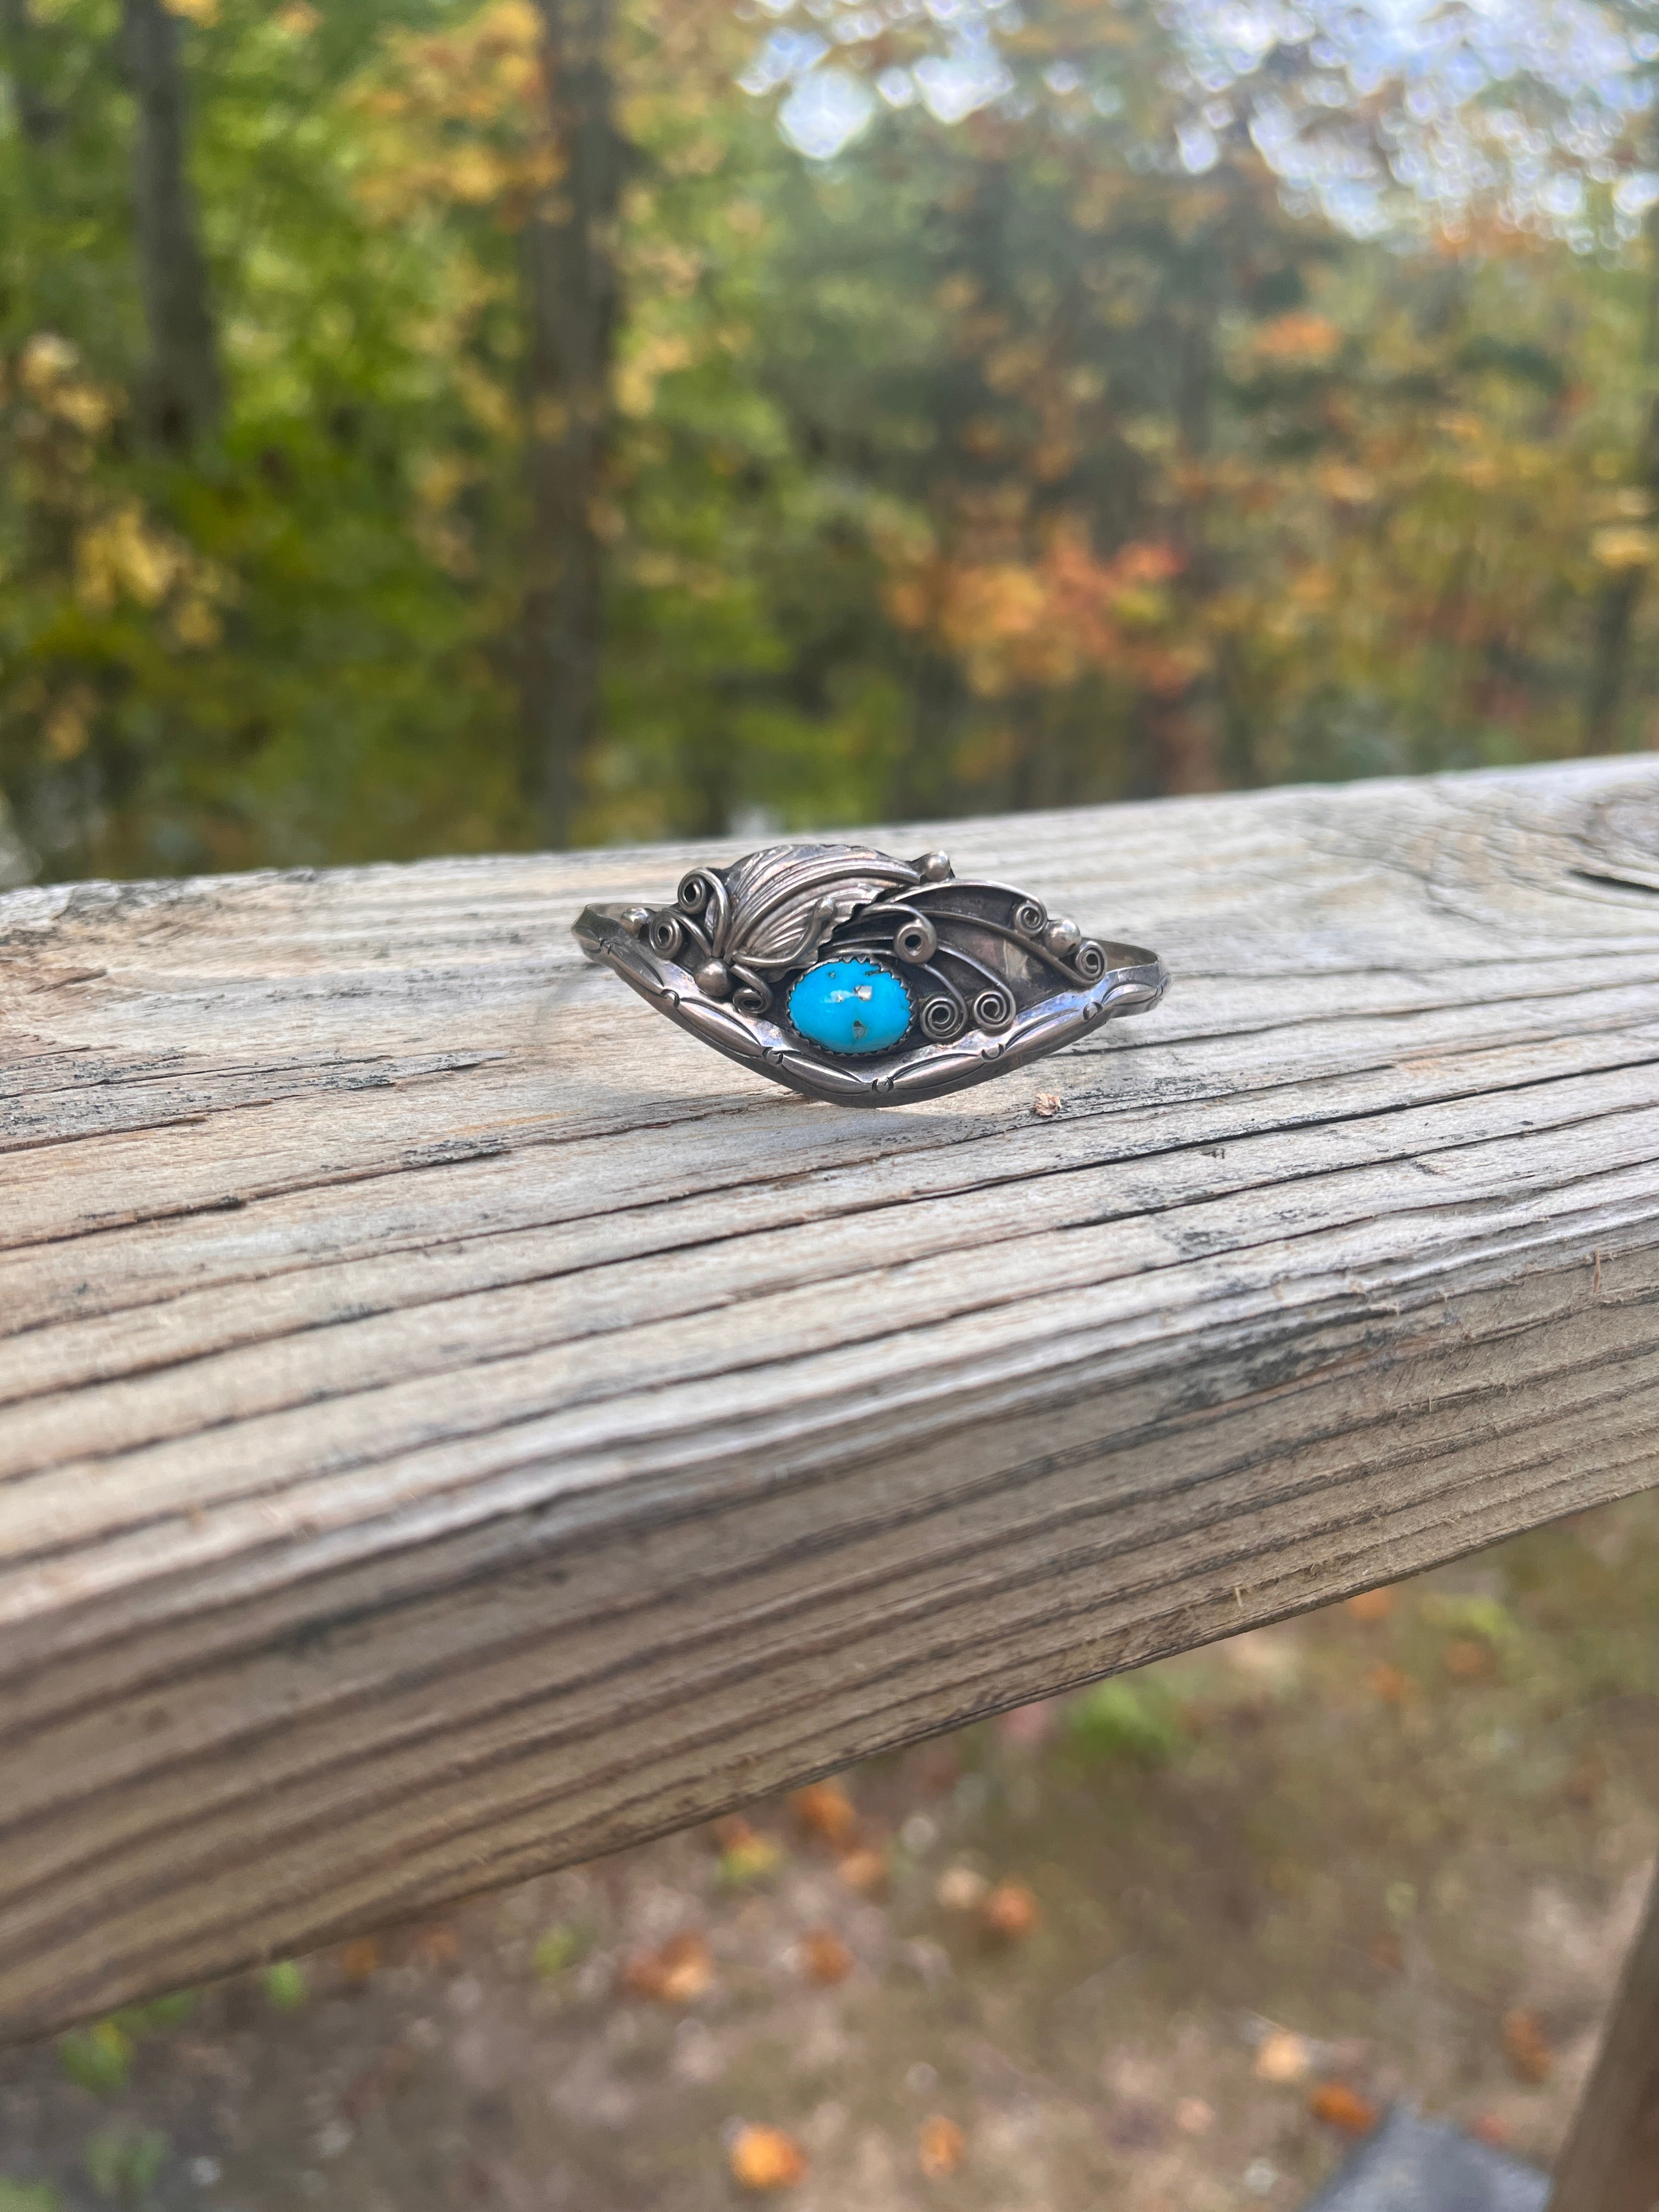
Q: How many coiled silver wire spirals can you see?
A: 8